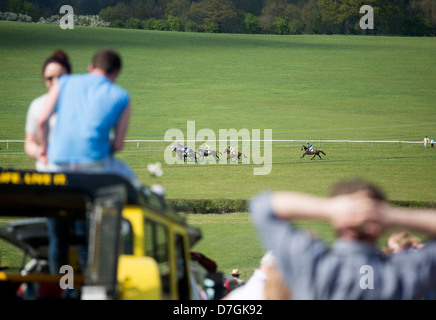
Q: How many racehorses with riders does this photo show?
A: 5